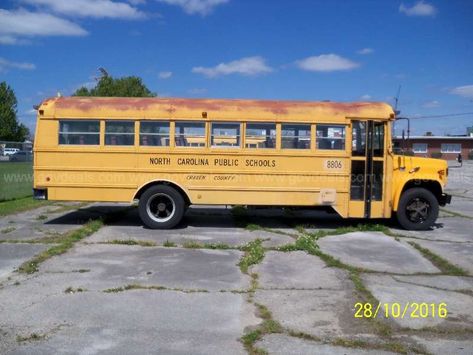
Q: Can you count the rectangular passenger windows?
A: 8